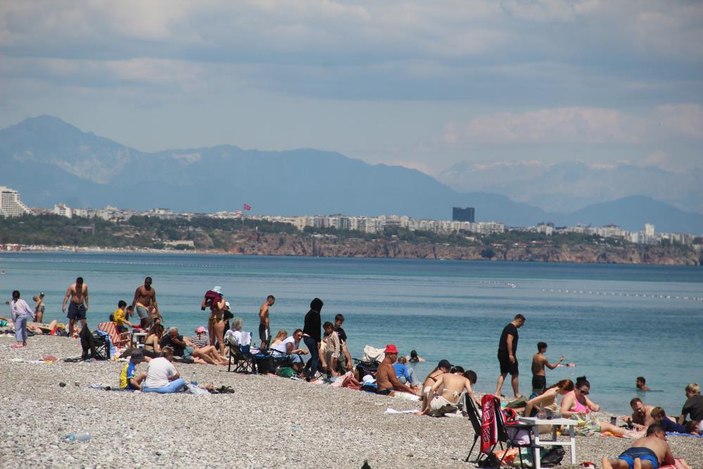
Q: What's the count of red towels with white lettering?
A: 1